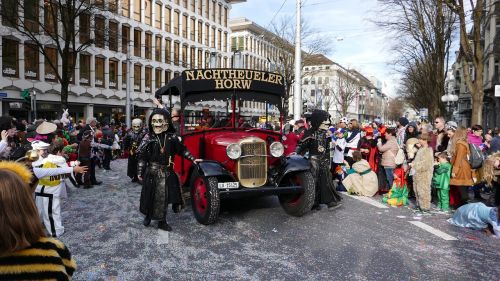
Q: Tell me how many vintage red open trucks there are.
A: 1